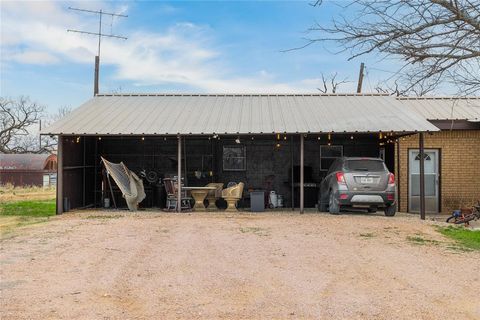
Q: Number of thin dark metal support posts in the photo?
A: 4